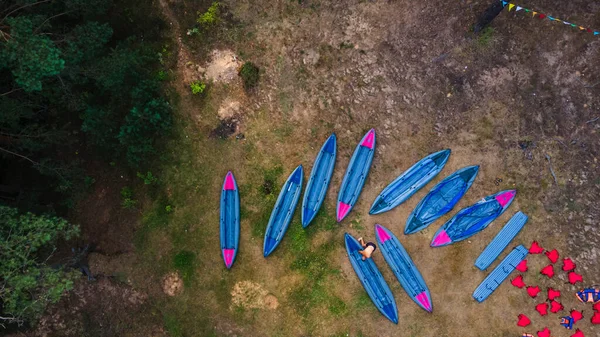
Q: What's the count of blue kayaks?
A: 9